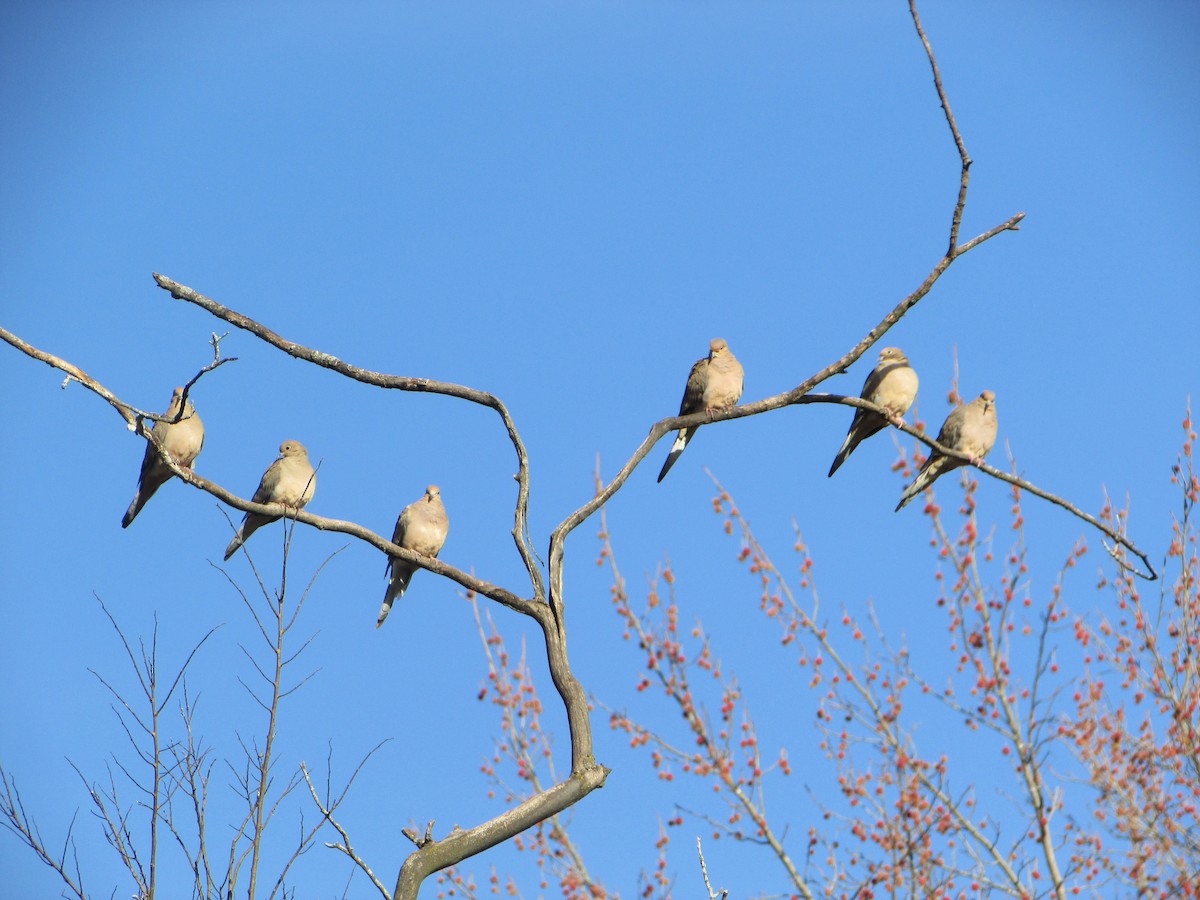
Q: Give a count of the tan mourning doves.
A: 6